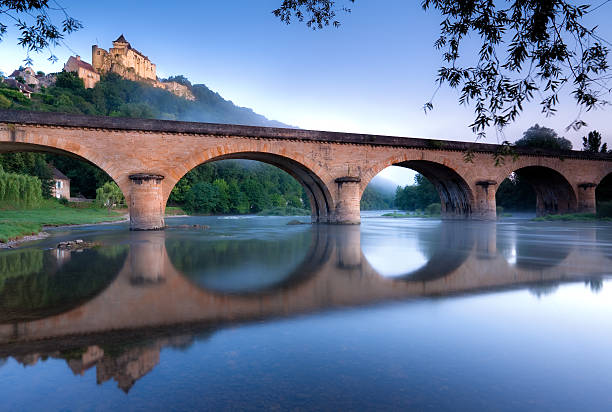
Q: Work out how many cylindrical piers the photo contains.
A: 4